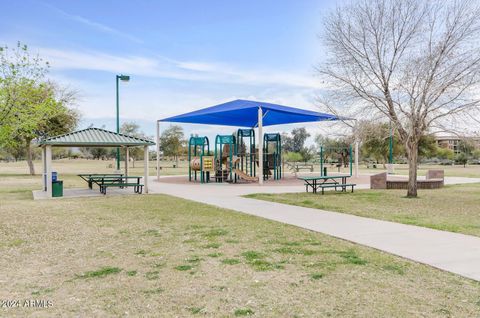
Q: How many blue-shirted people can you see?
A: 0